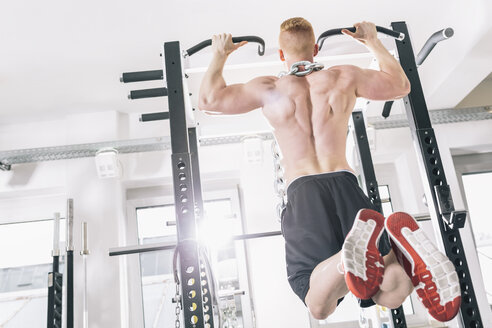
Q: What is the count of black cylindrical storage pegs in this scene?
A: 3